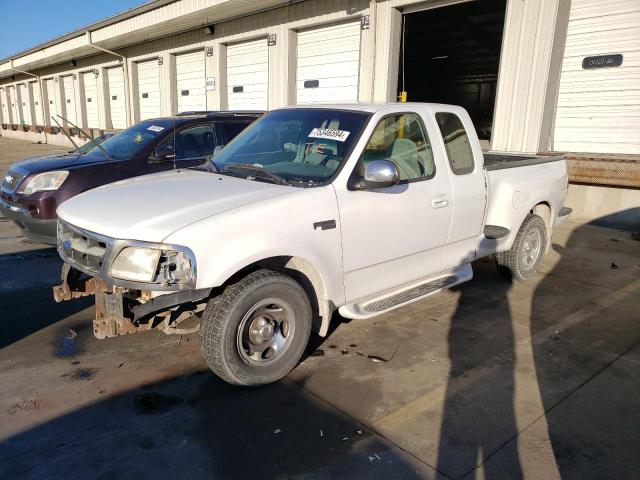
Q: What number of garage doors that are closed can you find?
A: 13